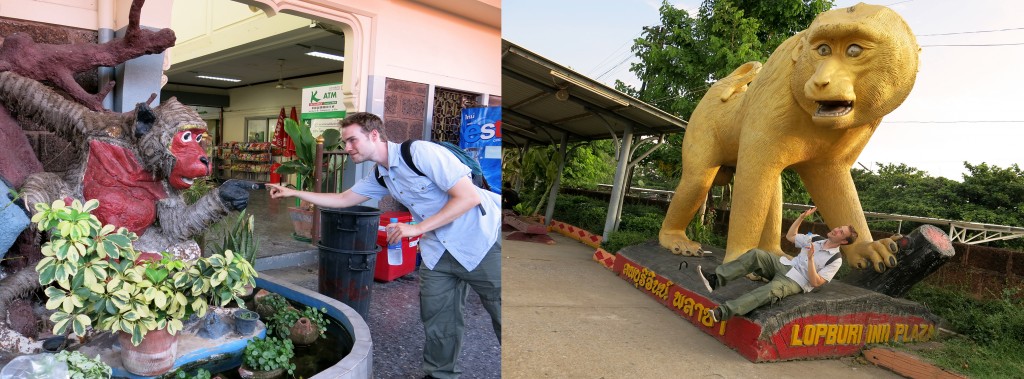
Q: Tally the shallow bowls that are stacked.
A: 0